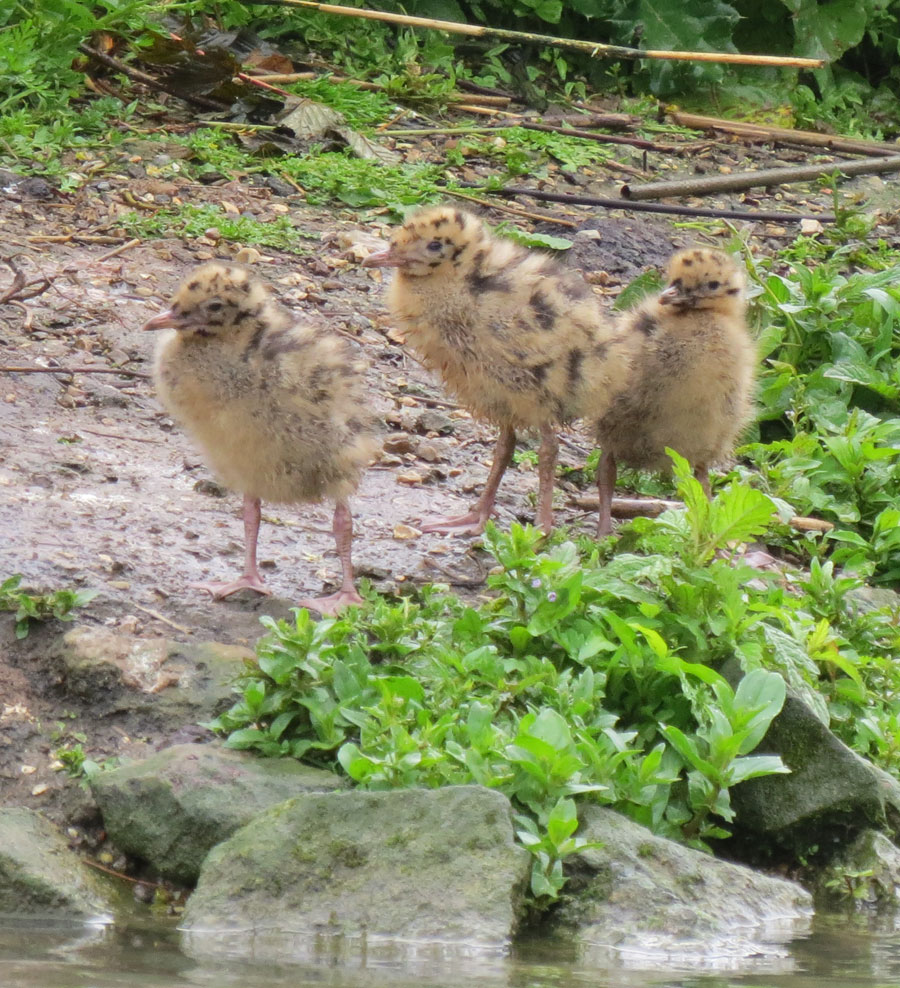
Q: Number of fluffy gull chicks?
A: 3